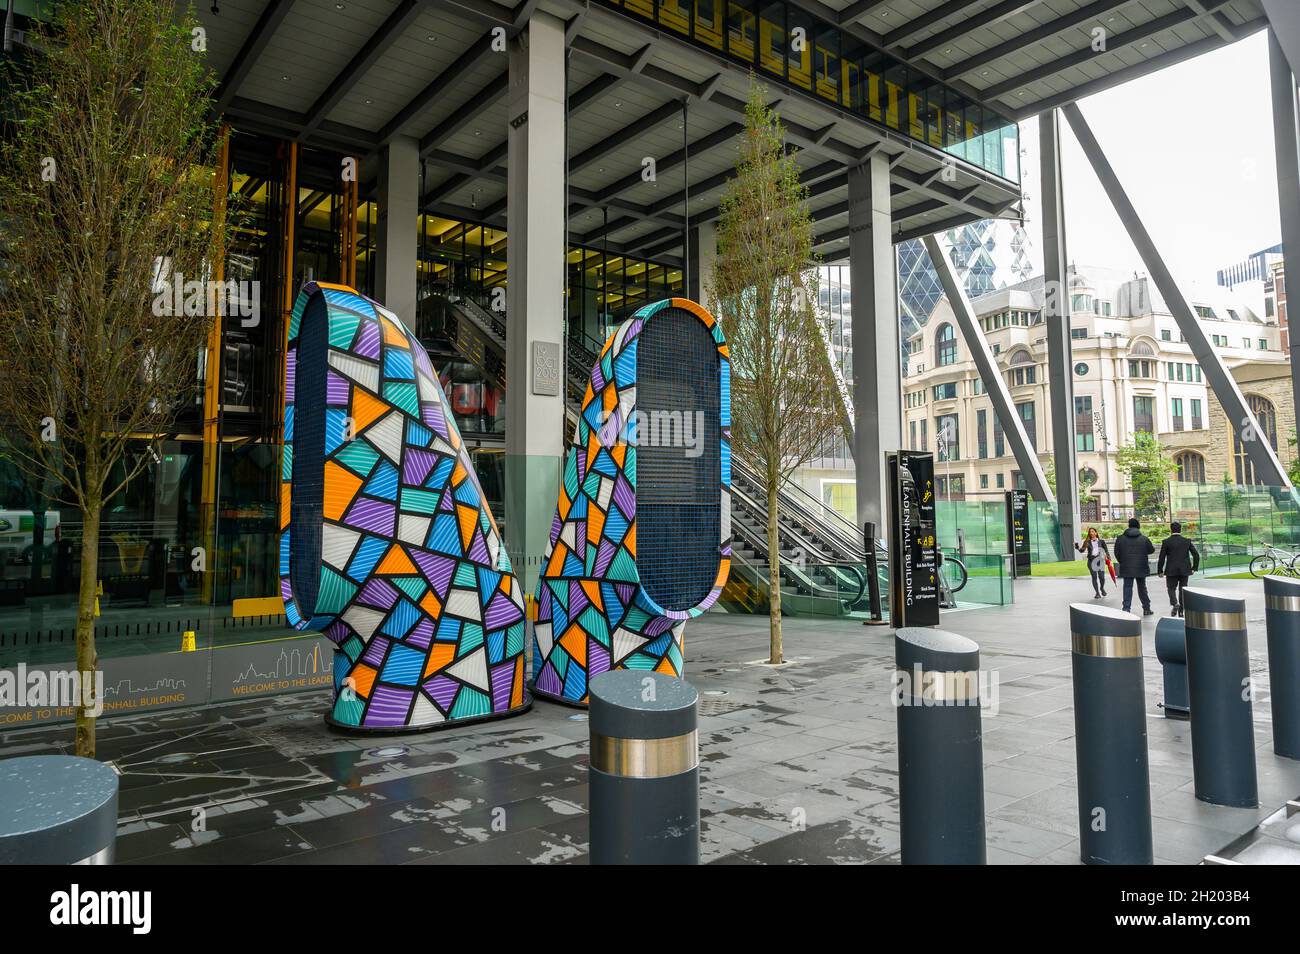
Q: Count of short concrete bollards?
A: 6